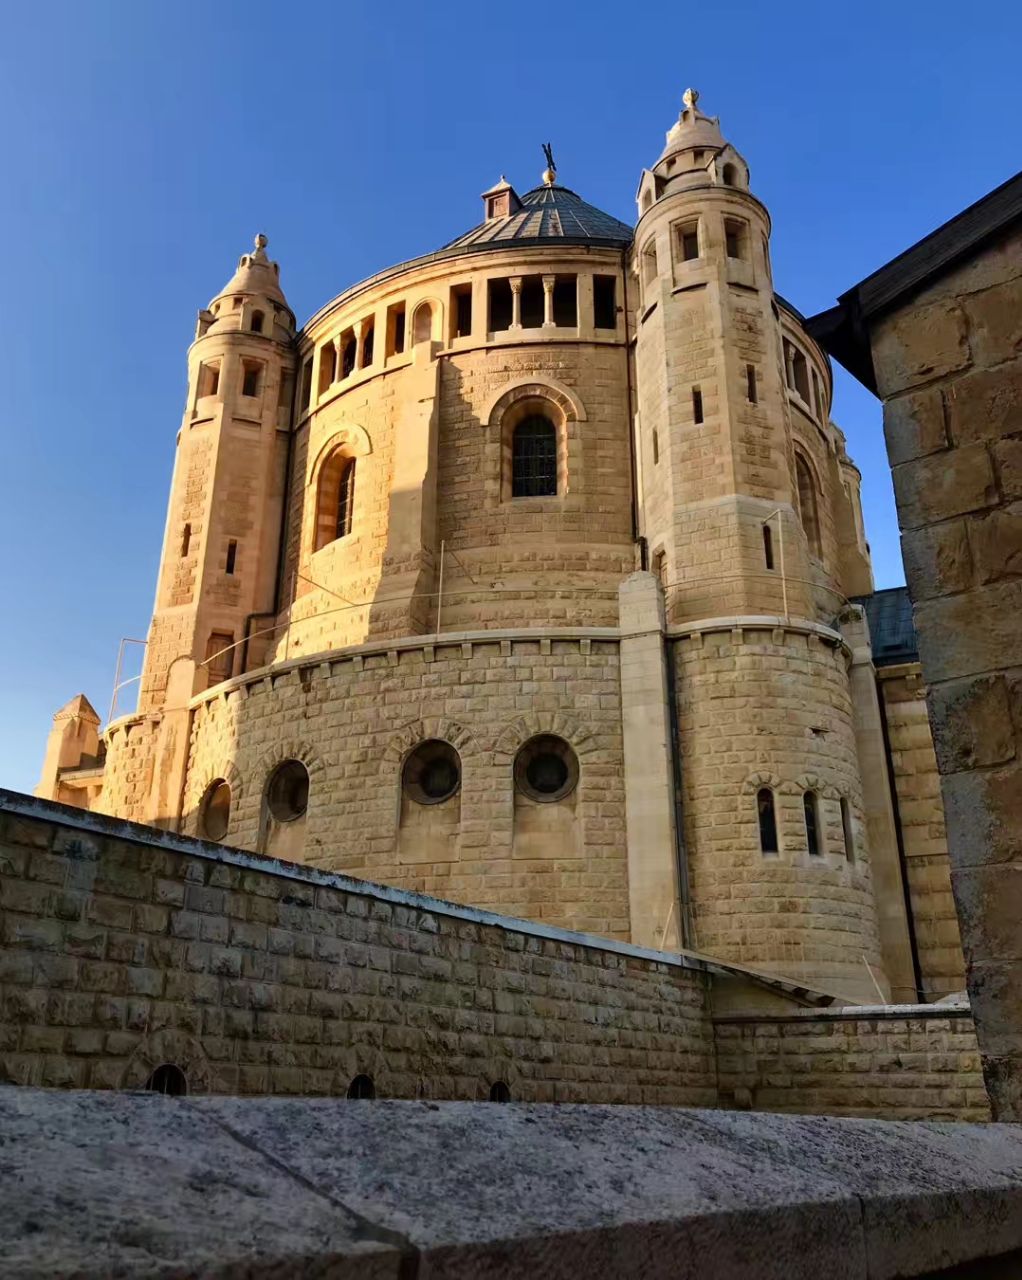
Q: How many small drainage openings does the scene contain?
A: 3